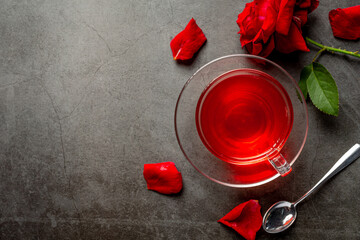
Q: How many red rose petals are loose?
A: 4